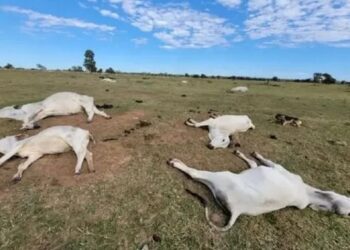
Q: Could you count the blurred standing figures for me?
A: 0